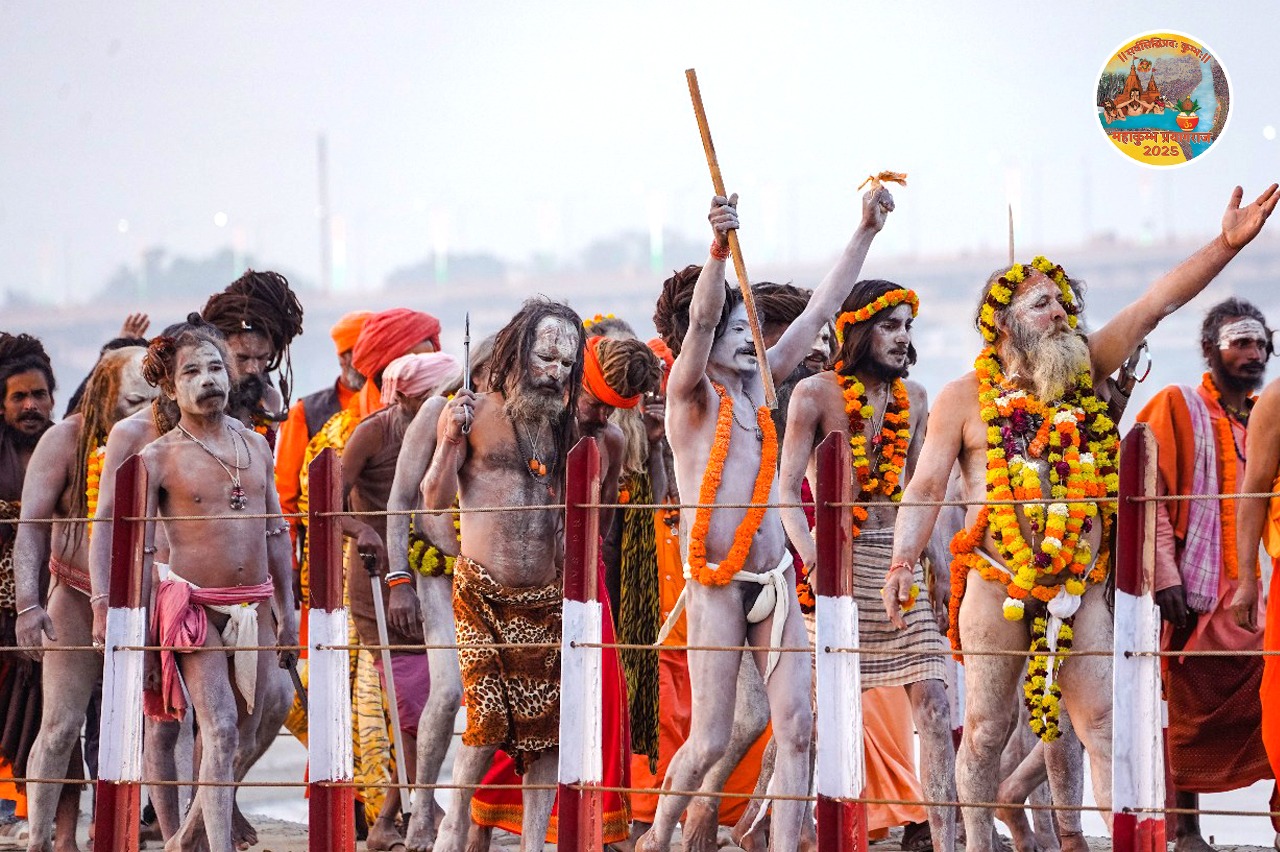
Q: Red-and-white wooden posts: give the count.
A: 5